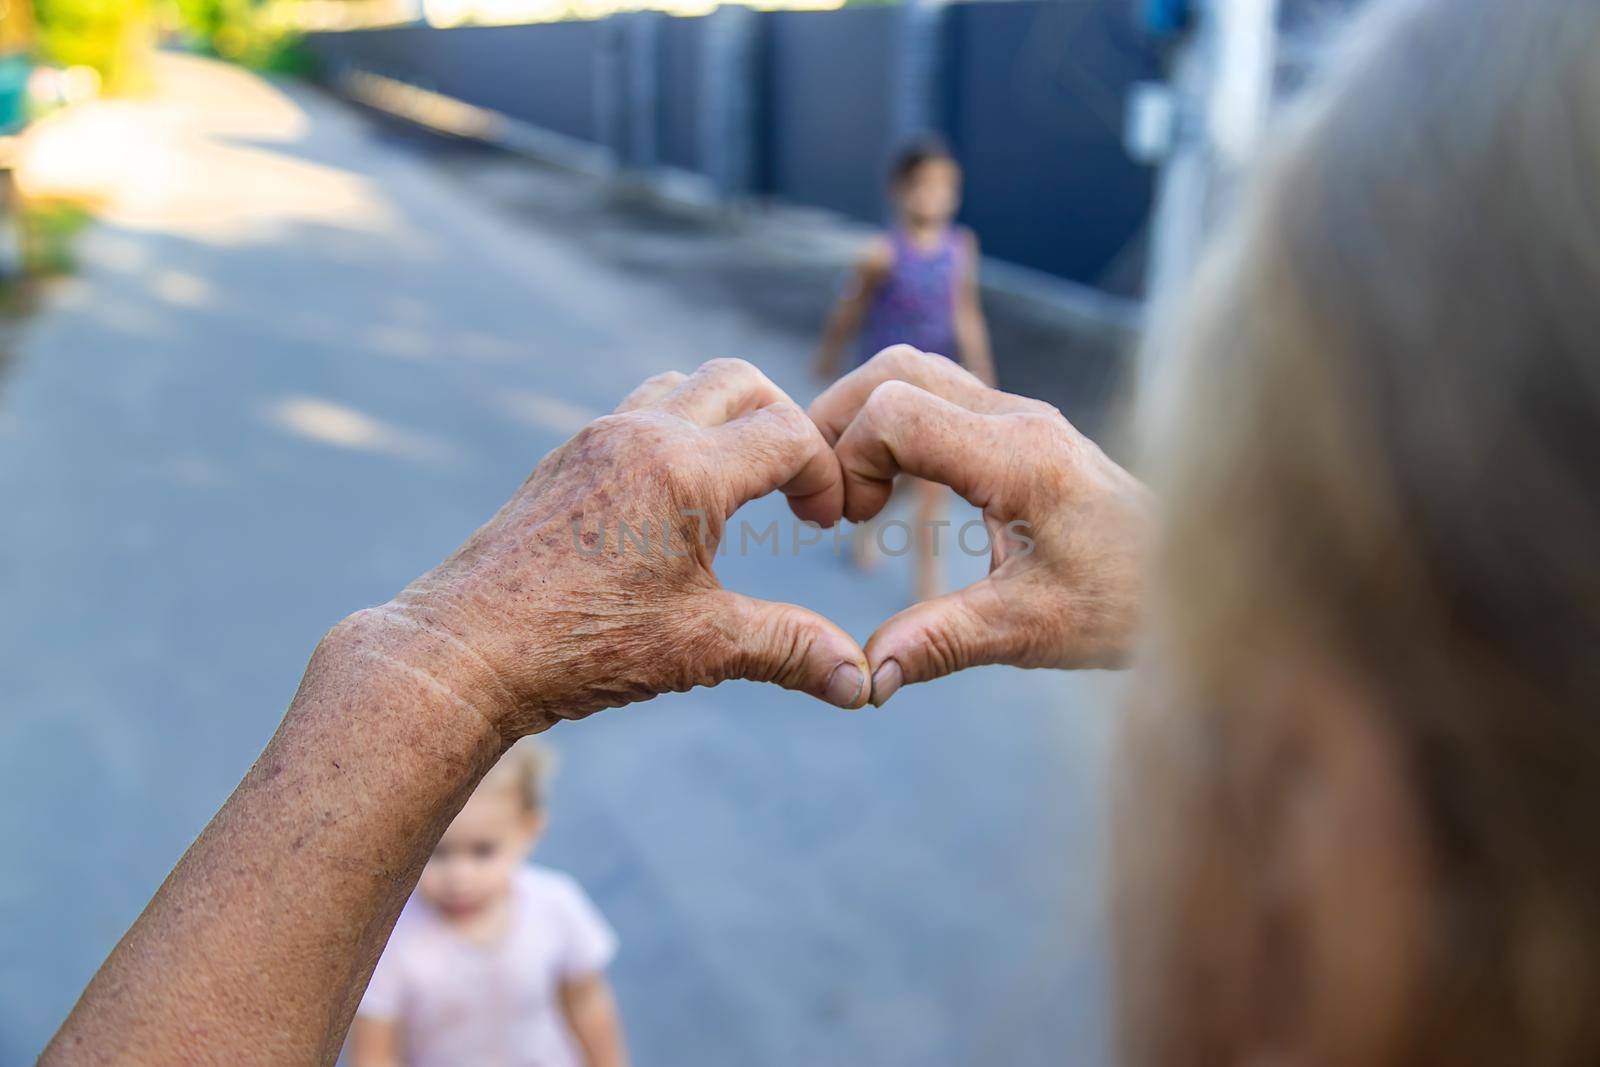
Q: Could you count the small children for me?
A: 2